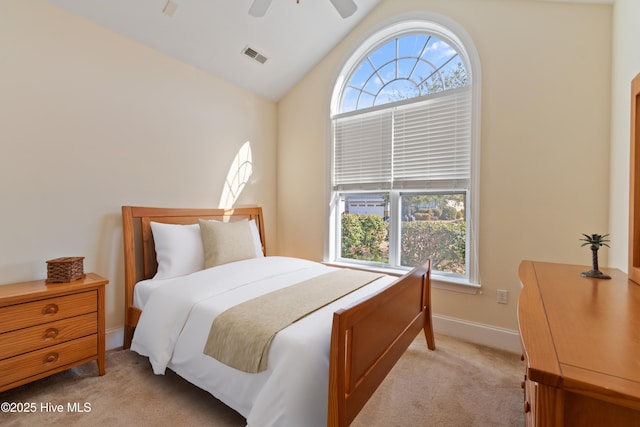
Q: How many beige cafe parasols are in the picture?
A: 0